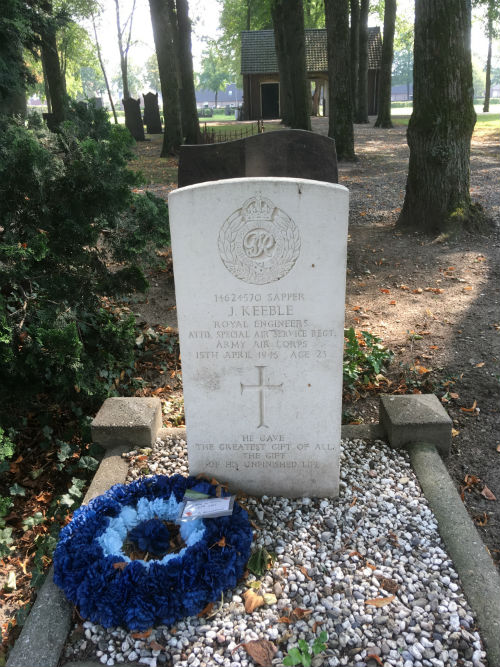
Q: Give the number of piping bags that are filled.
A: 0